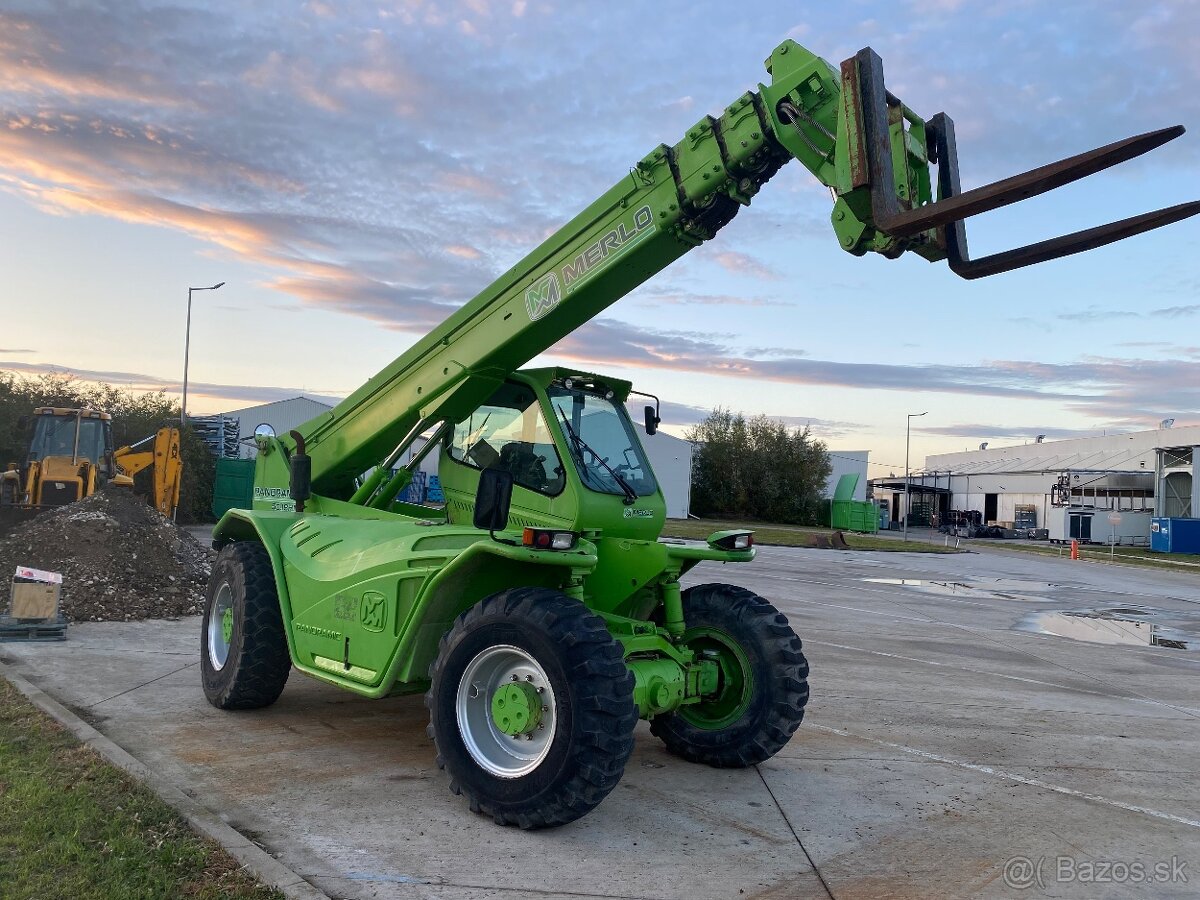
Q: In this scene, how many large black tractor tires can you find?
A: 3